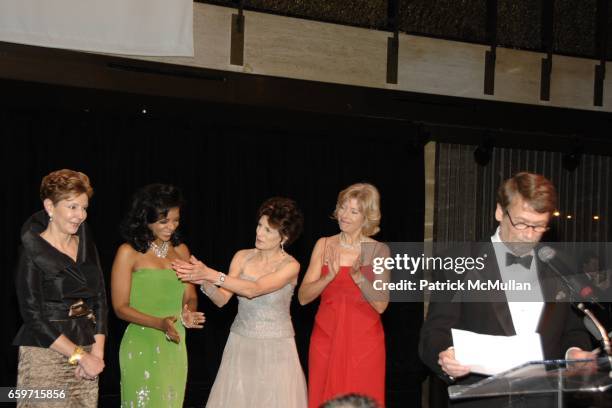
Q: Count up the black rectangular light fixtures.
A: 5